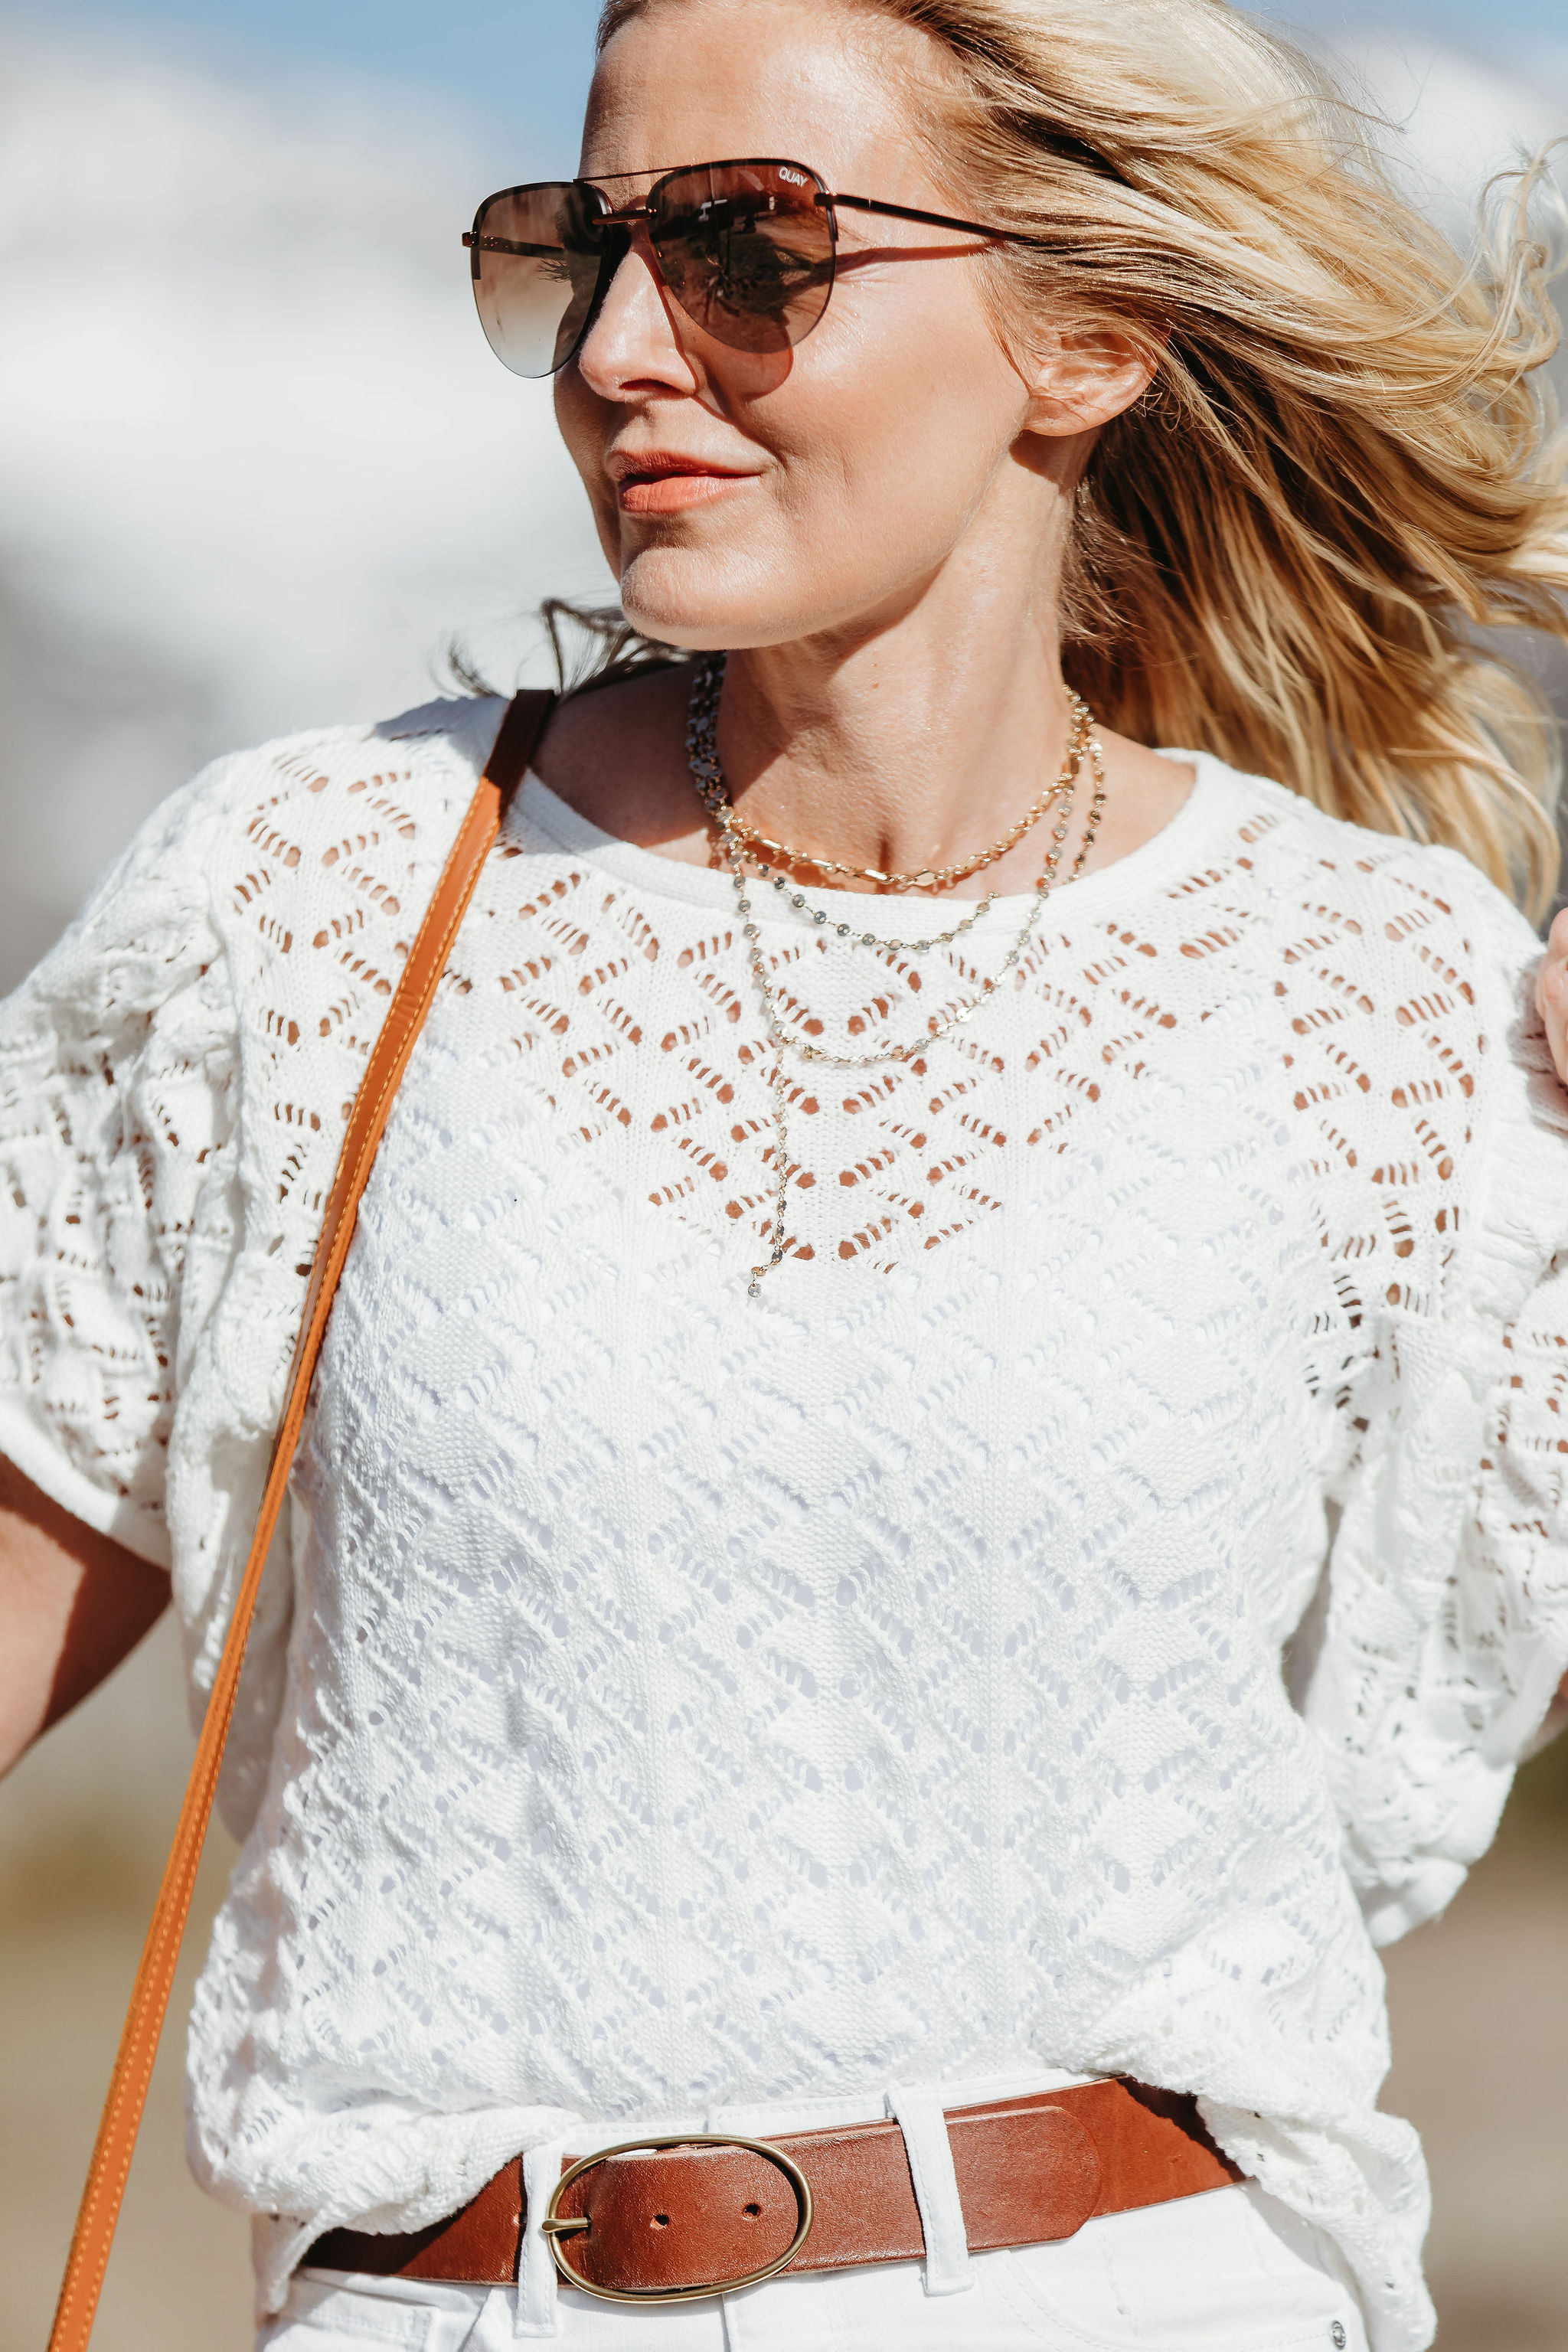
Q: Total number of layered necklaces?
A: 3